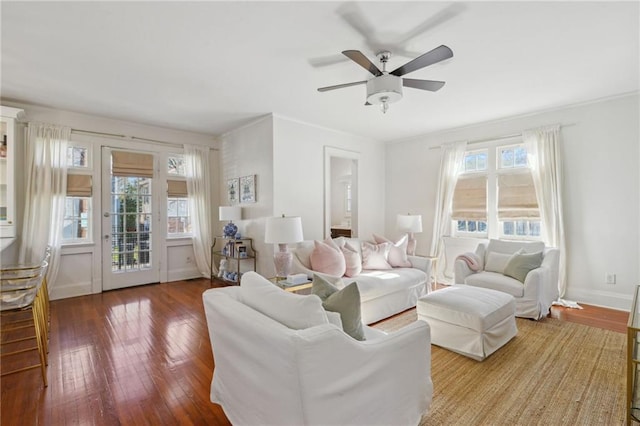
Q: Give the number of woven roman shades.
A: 5